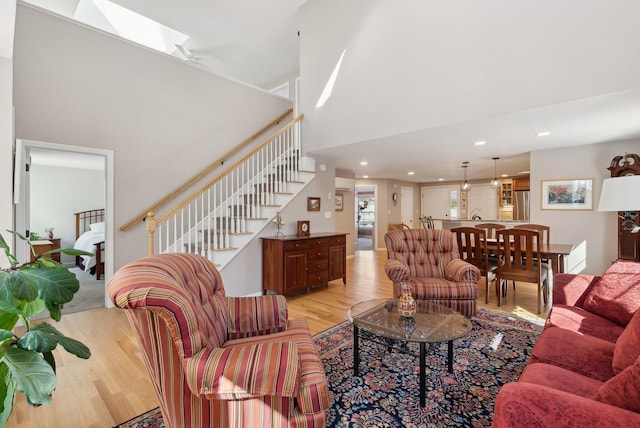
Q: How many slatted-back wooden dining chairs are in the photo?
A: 4